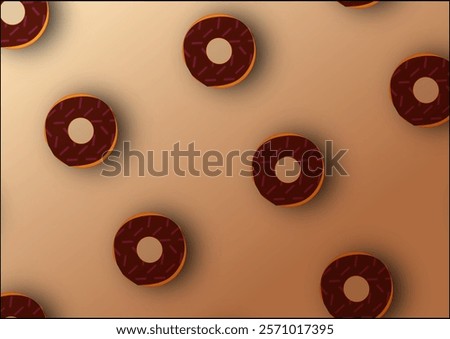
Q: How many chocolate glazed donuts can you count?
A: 9